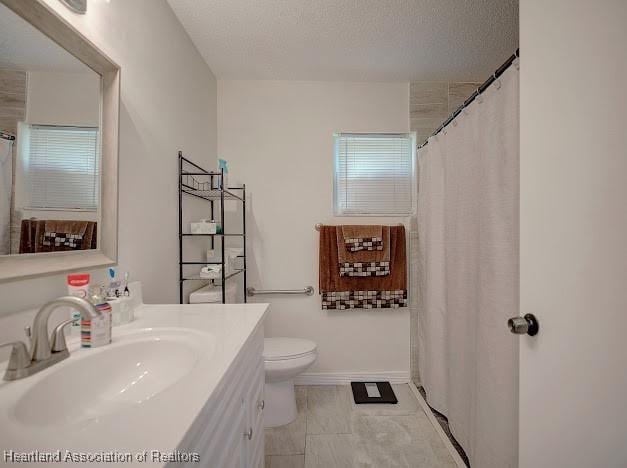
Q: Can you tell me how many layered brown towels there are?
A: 3